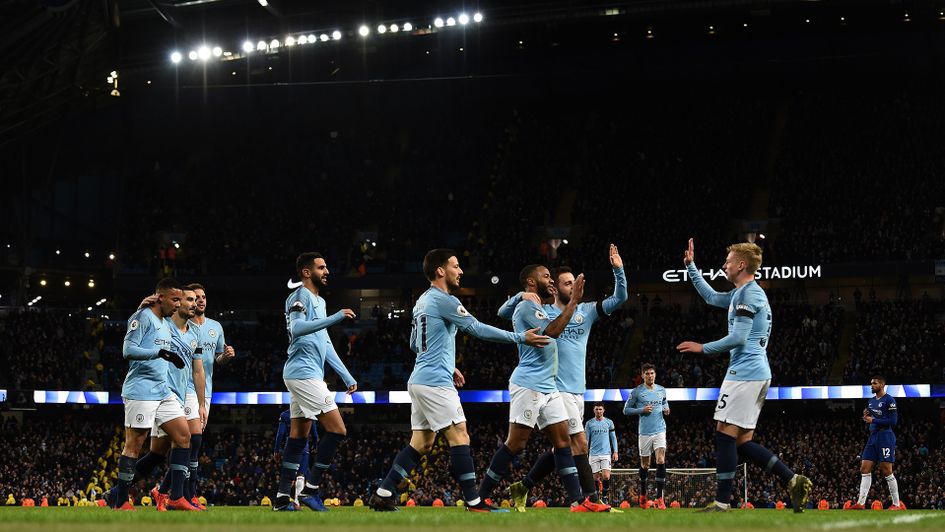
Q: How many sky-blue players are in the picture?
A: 10